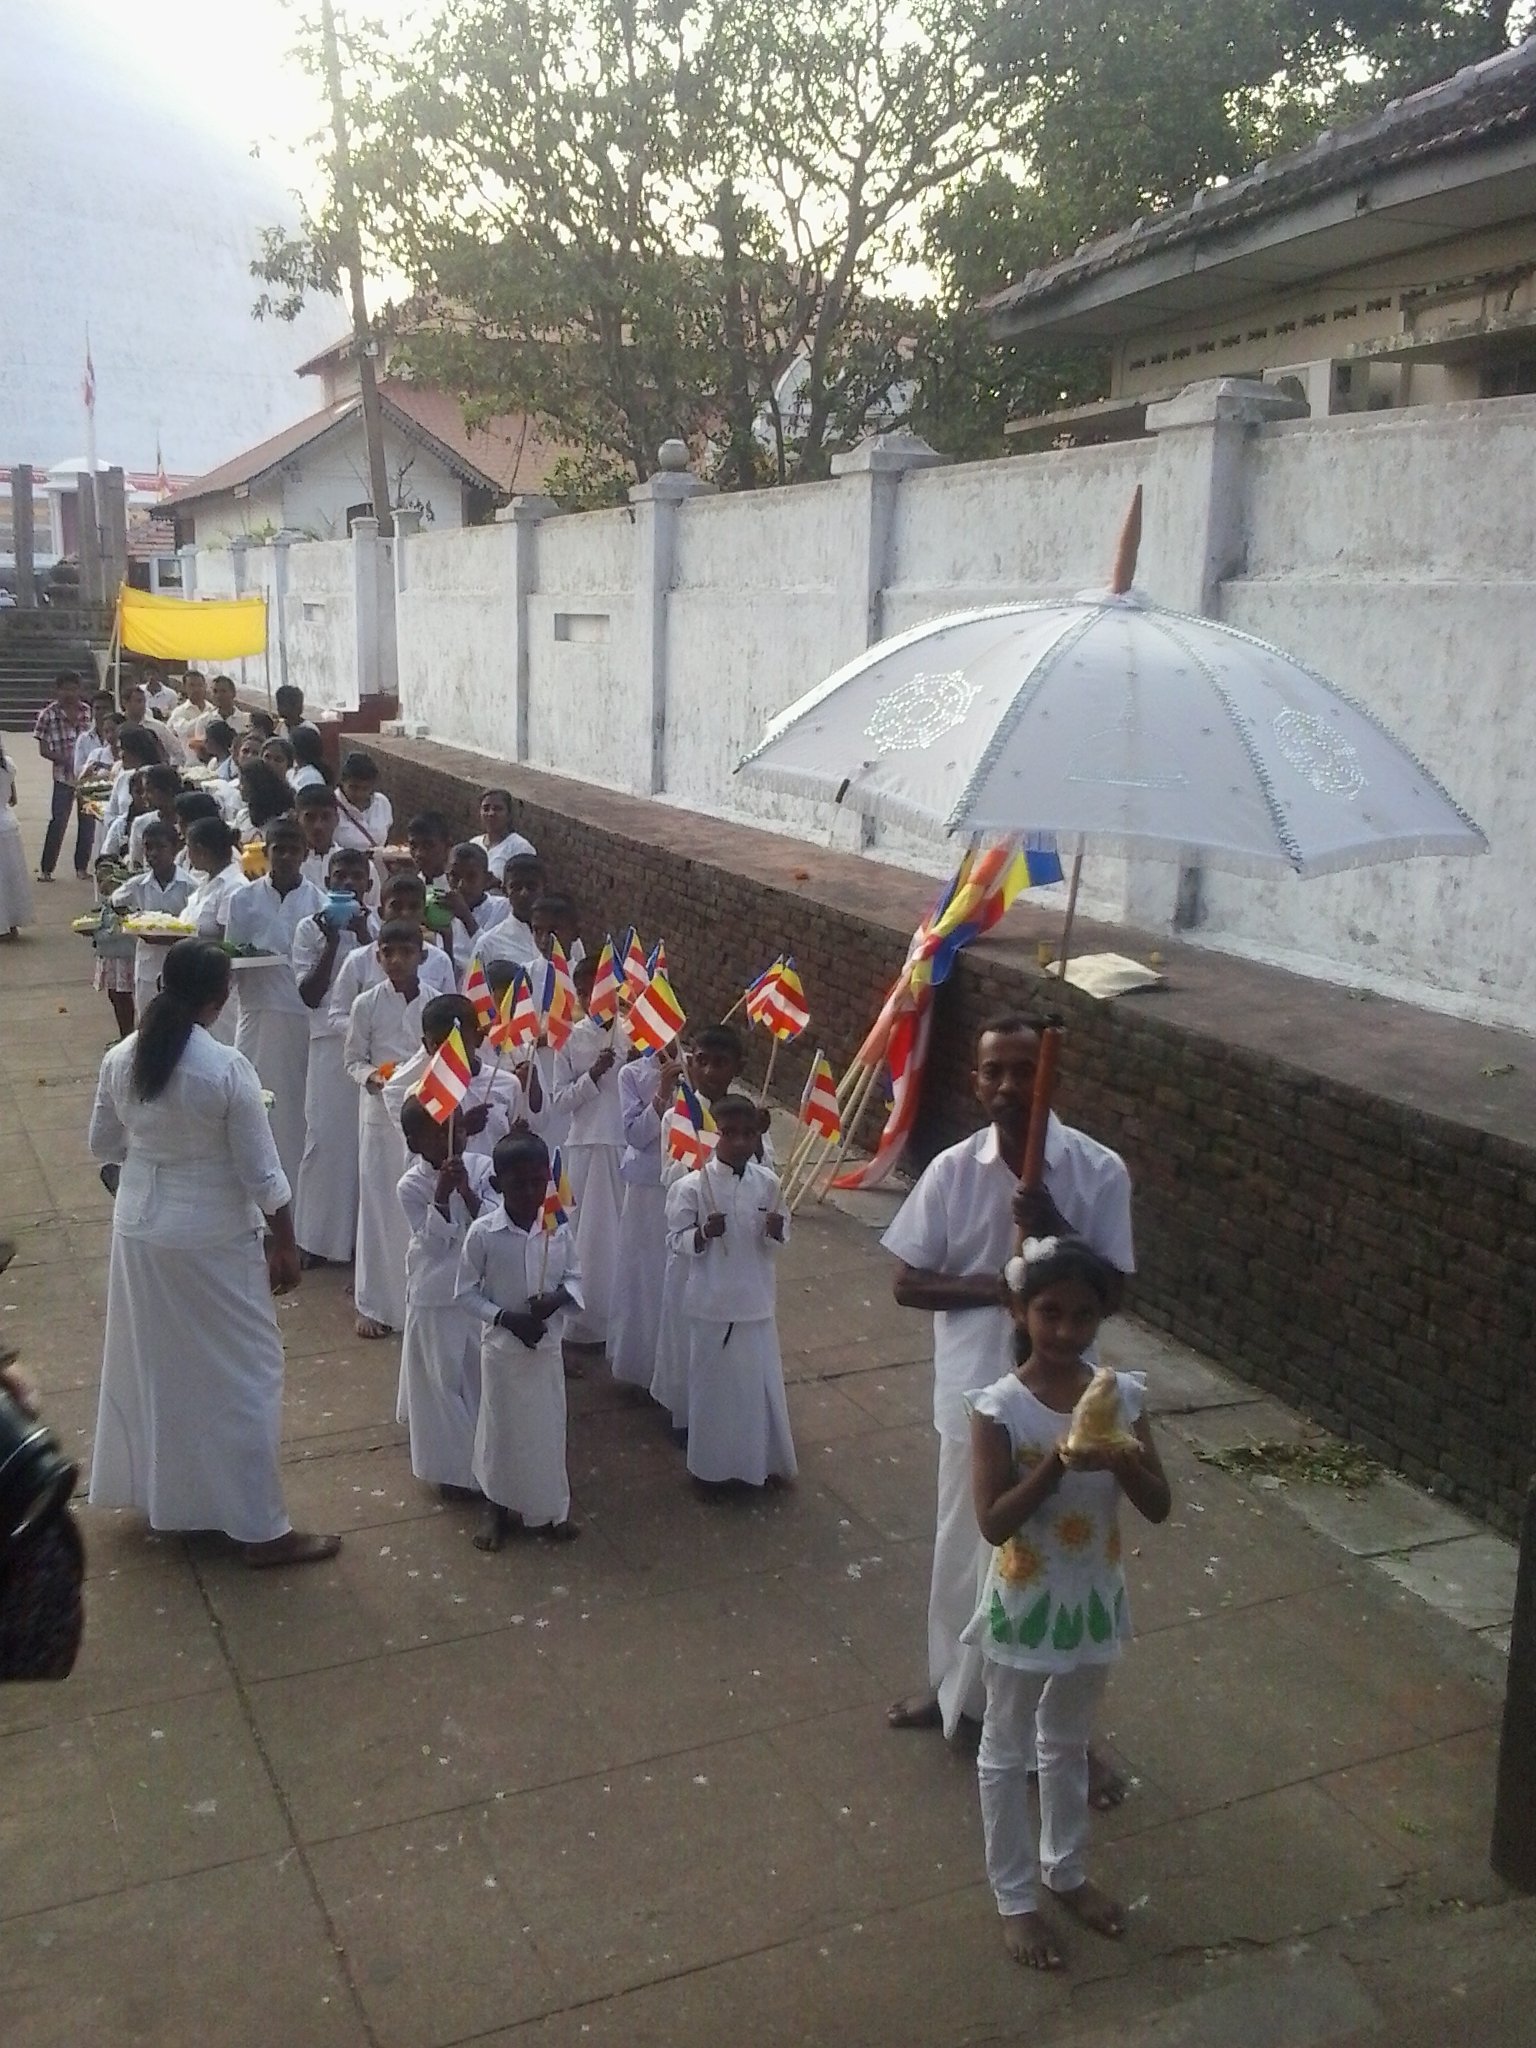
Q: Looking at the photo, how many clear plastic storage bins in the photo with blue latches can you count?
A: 0